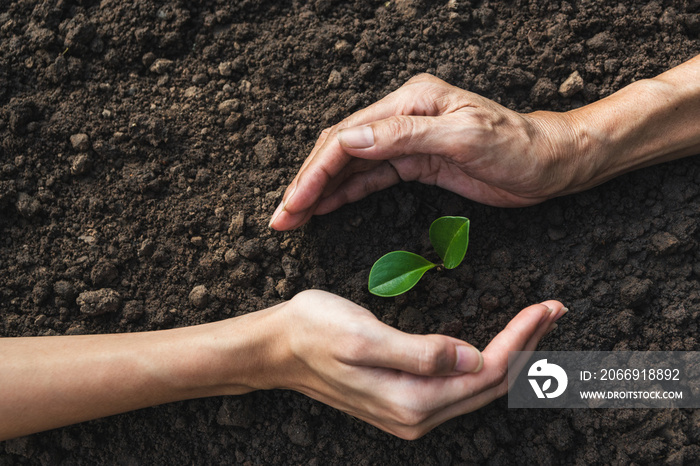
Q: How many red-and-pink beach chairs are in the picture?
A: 0